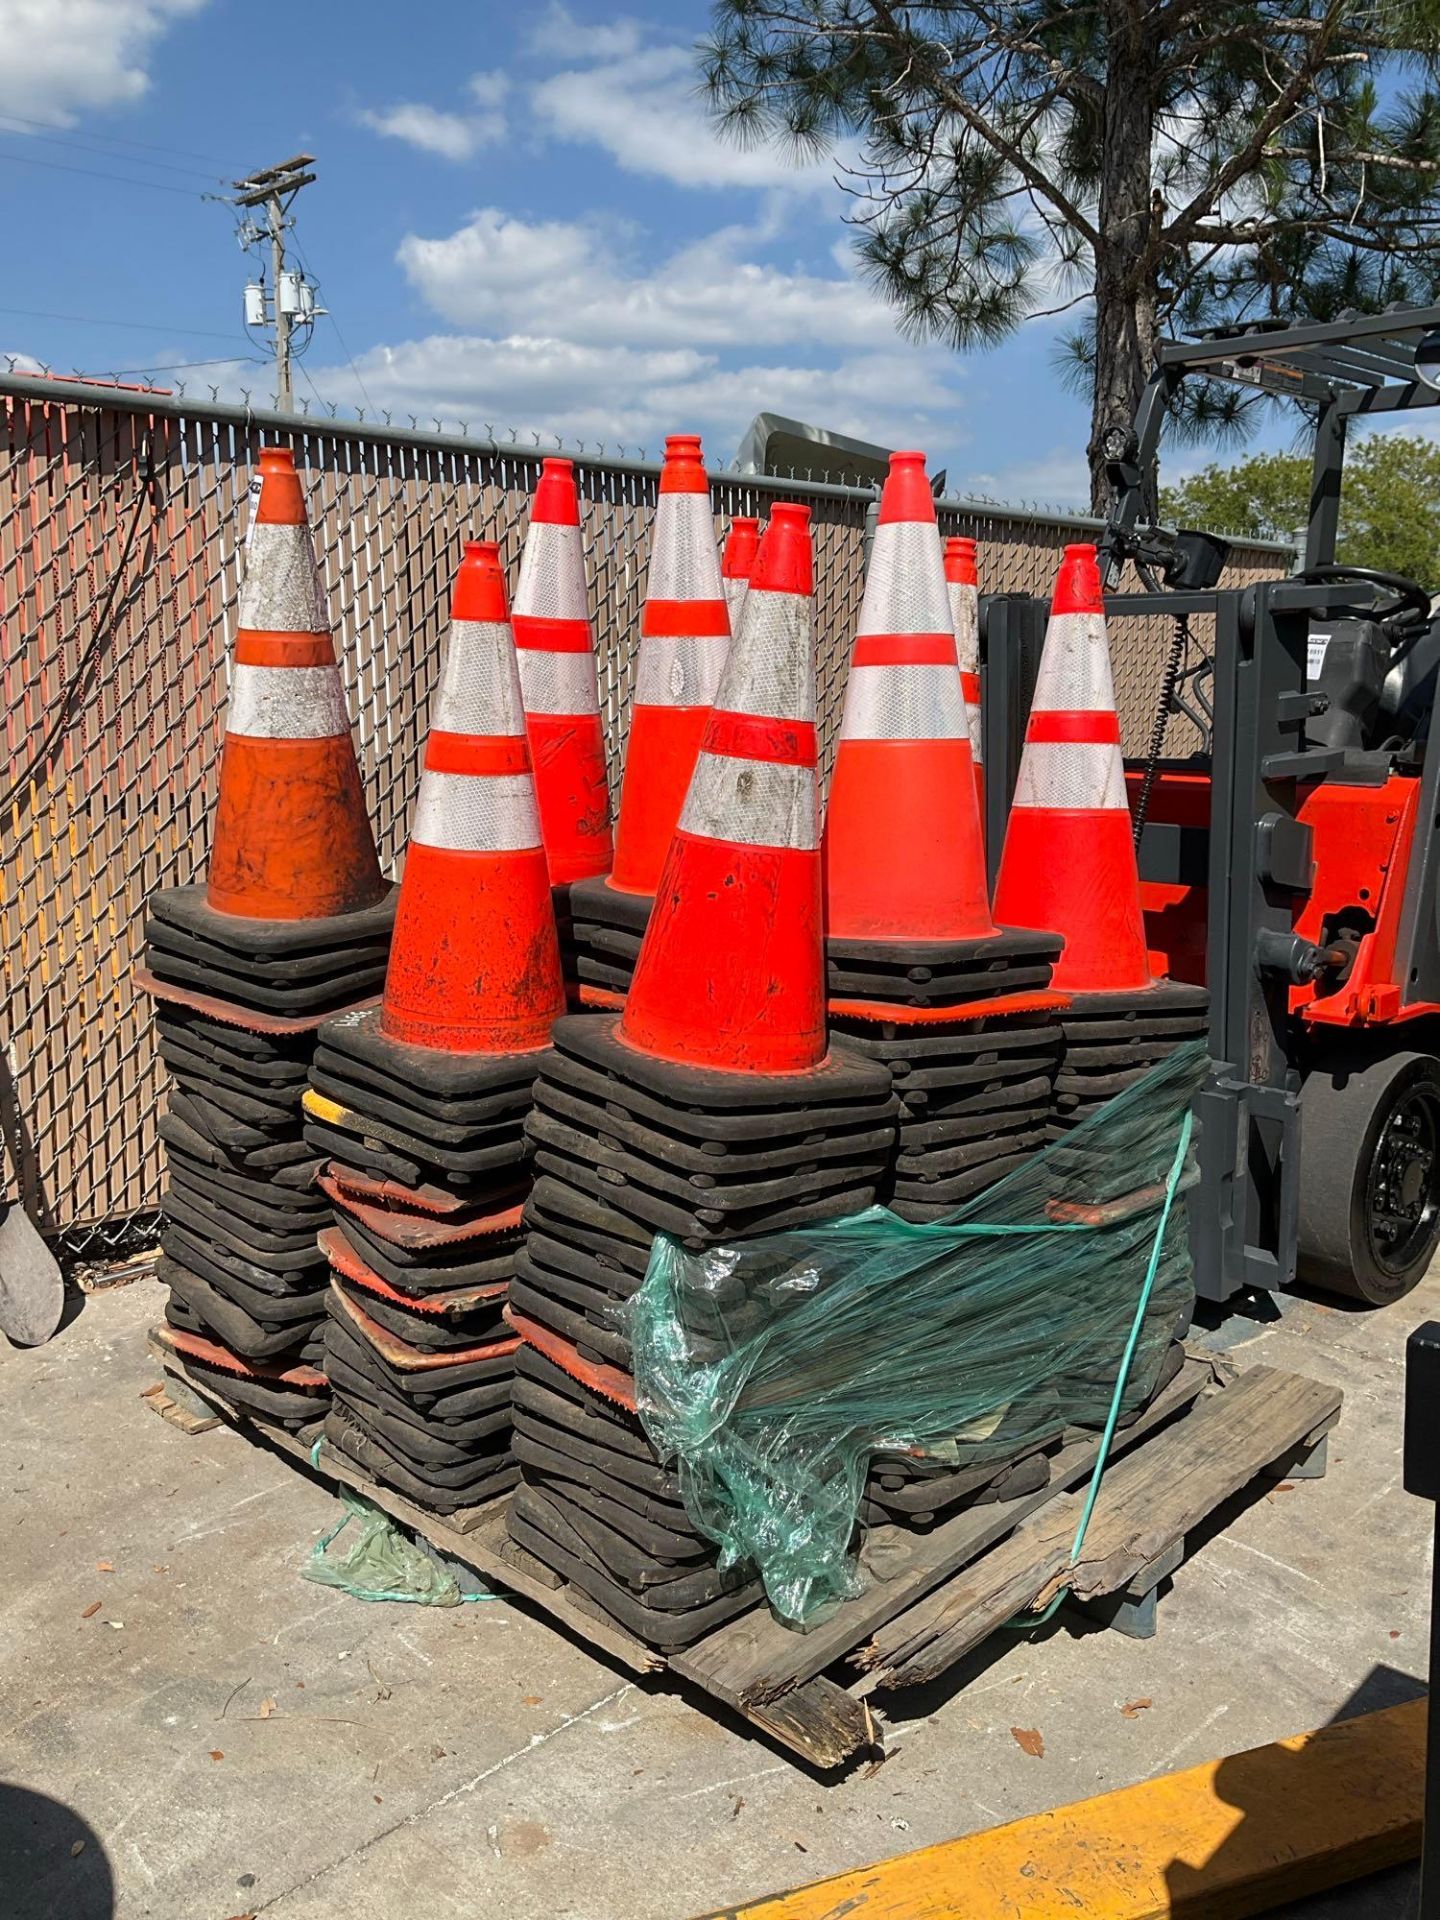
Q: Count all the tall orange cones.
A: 9